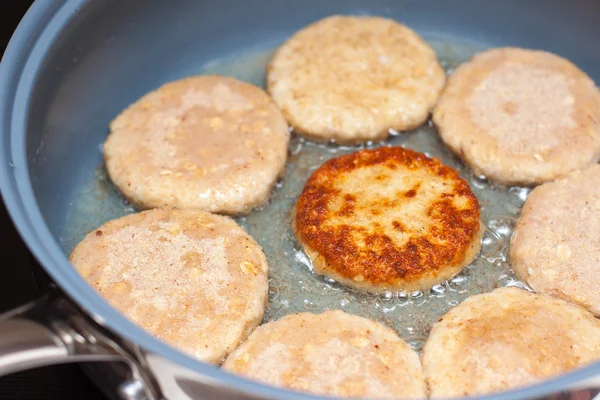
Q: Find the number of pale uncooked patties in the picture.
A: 7